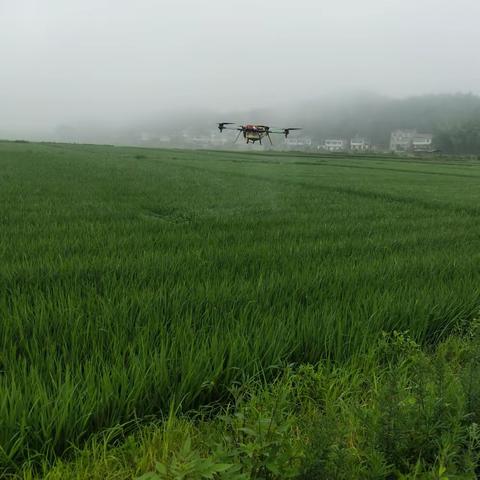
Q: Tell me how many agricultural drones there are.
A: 1